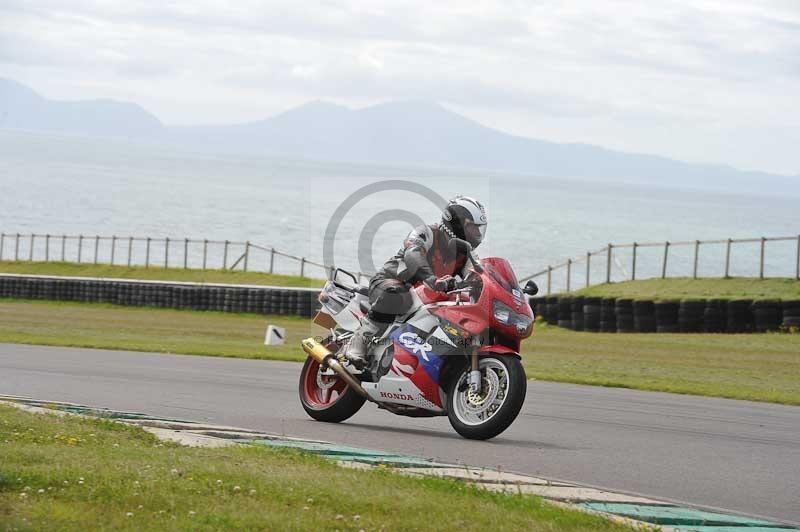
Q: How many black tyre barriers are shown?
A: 2